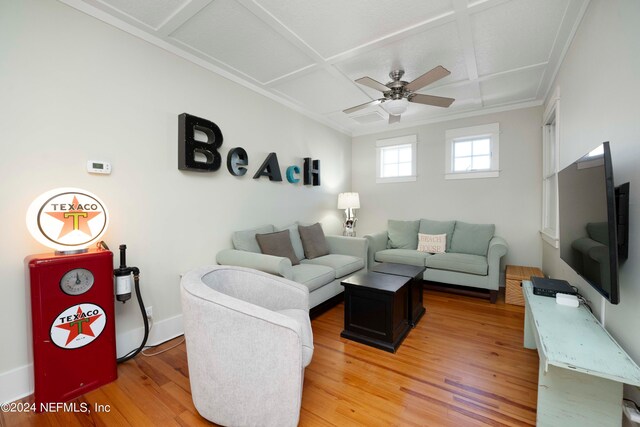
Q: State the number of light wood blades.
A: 5